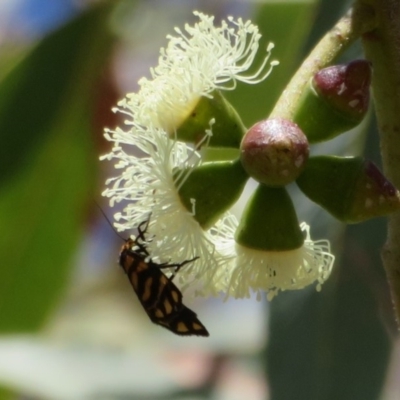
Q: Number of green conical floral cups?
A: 5